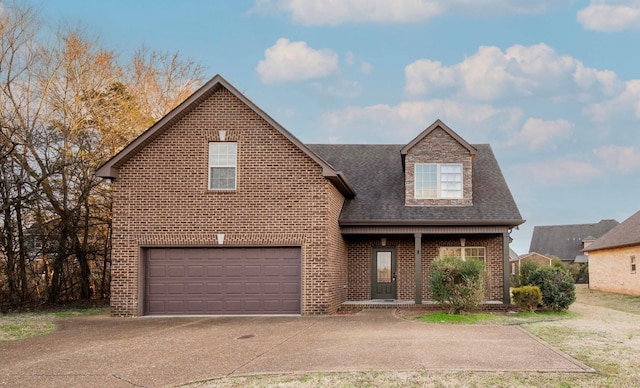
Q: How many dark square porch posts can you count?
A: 2